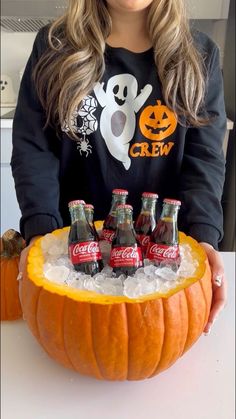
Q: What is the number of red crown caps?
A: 6